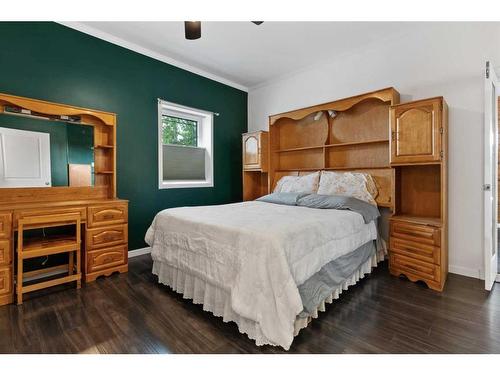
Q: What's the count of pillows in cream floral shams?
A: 2